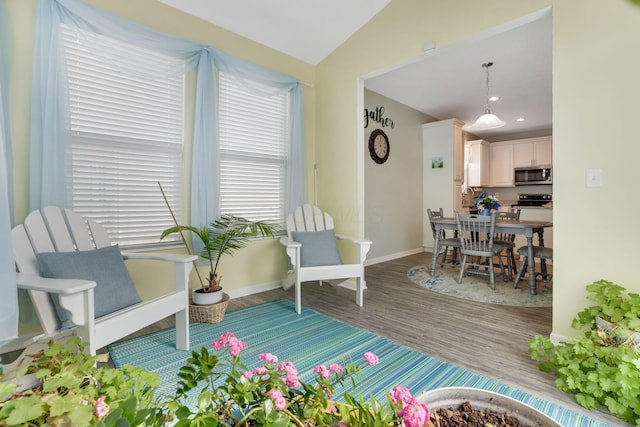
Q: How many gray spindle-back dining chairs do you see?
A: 4